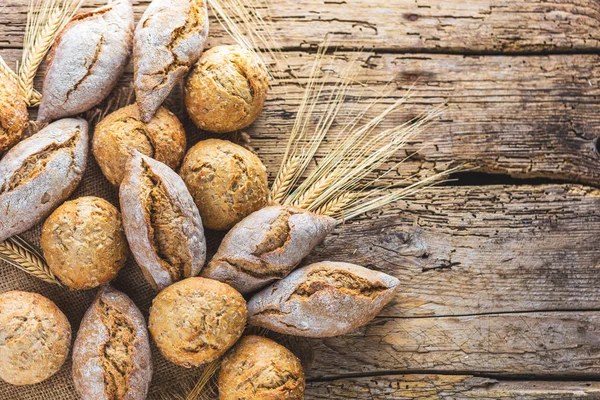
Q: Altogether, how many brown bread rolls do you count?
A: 8